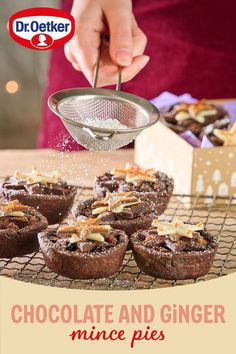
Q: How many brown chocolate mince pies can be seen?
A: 8